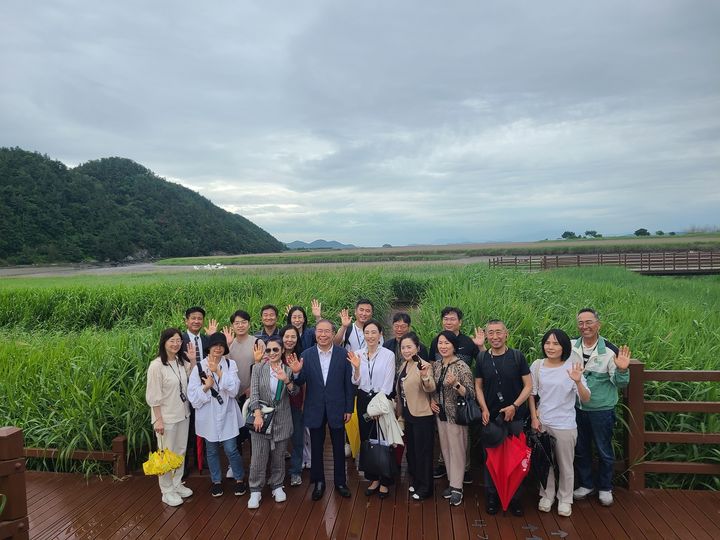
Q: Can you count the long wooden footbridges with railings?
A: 1